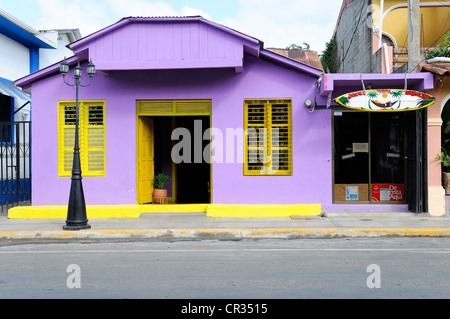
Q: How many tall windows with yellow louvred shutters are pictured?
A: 2